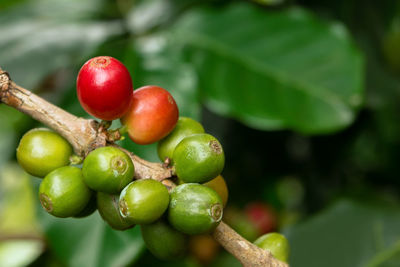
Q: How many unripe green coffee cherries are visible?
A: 11